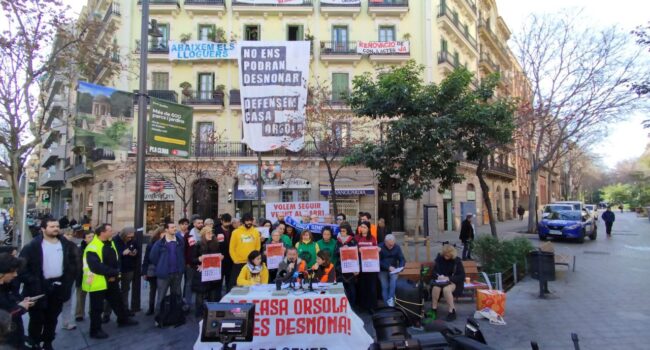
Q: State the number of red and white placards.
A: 4